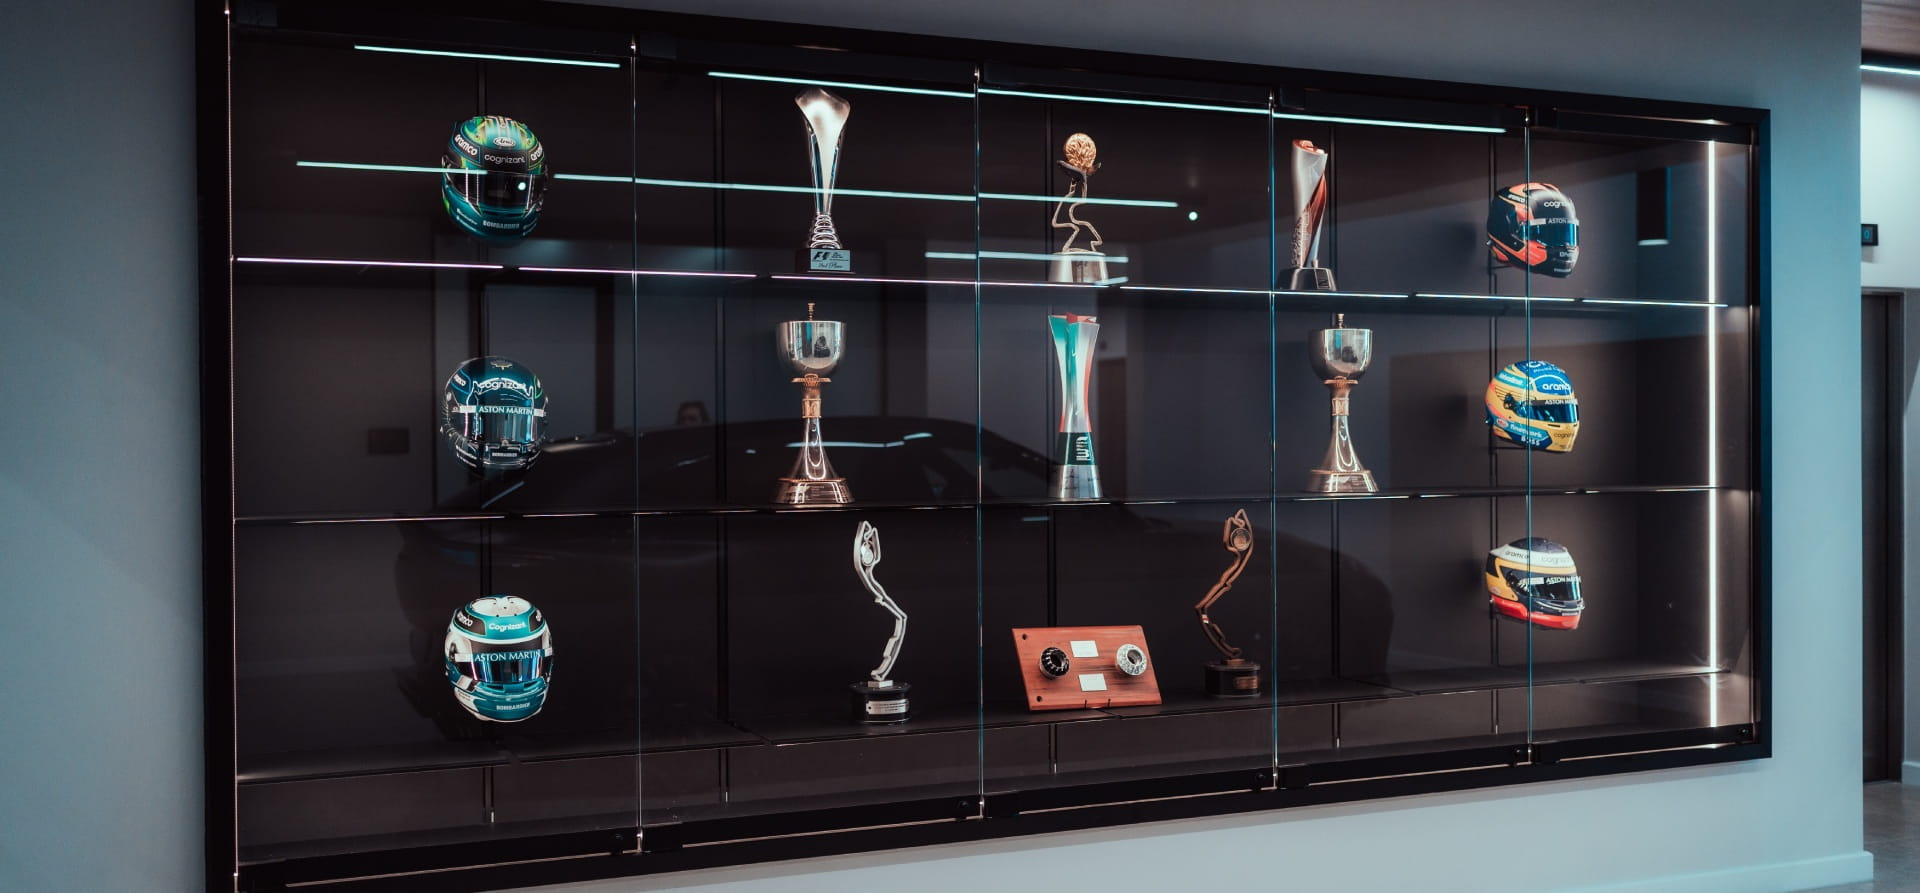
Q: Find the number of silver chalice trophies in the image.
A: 2